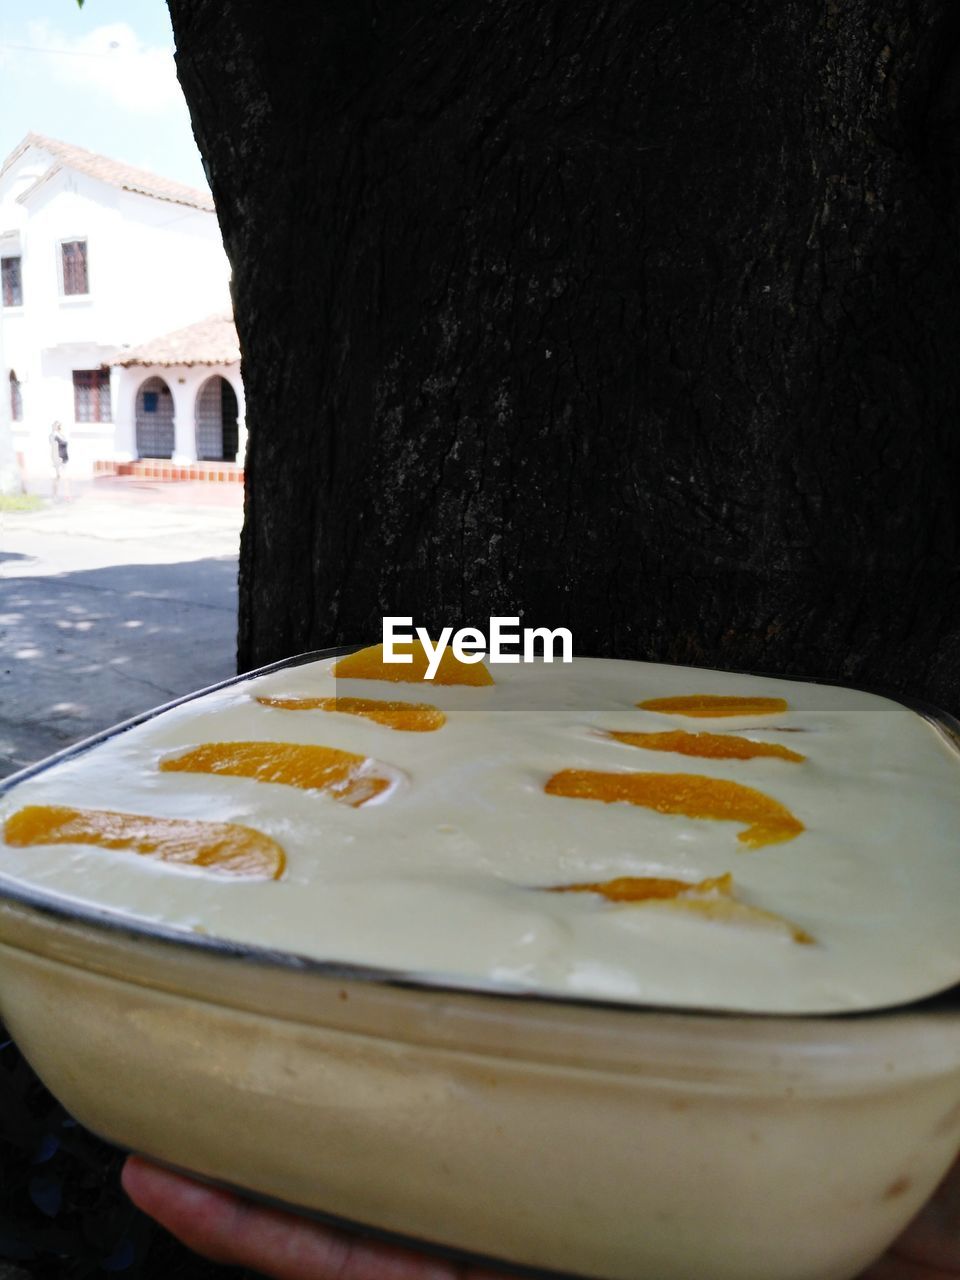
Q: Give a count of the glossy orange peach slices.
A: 8